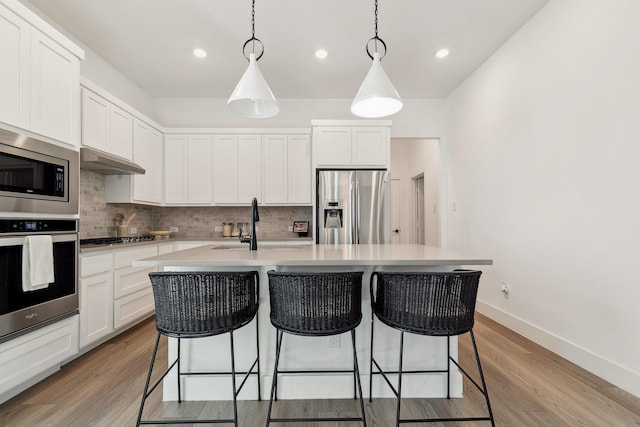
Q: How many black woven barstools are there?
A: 3